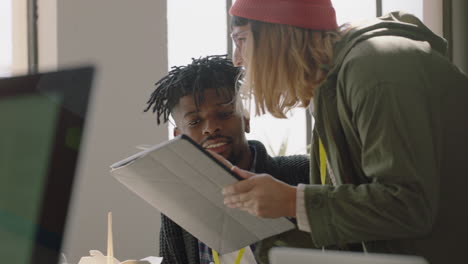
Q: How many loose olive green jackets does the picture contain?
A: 1